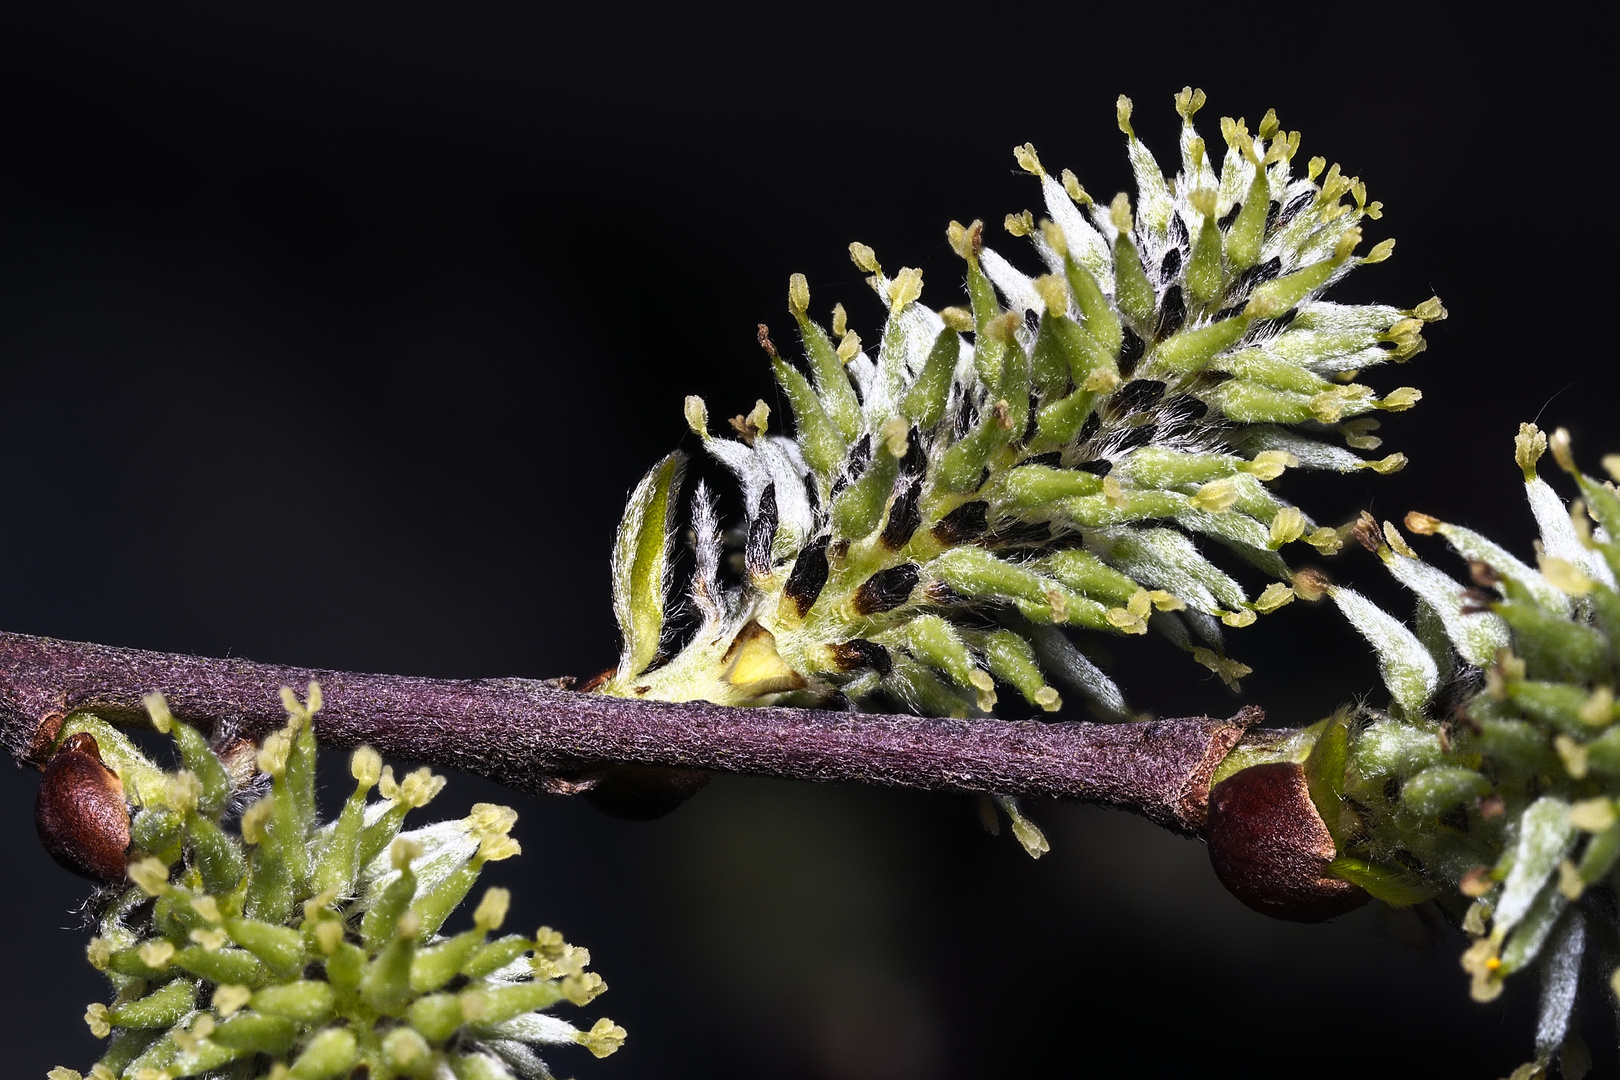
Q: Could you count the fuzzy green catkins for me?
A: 3